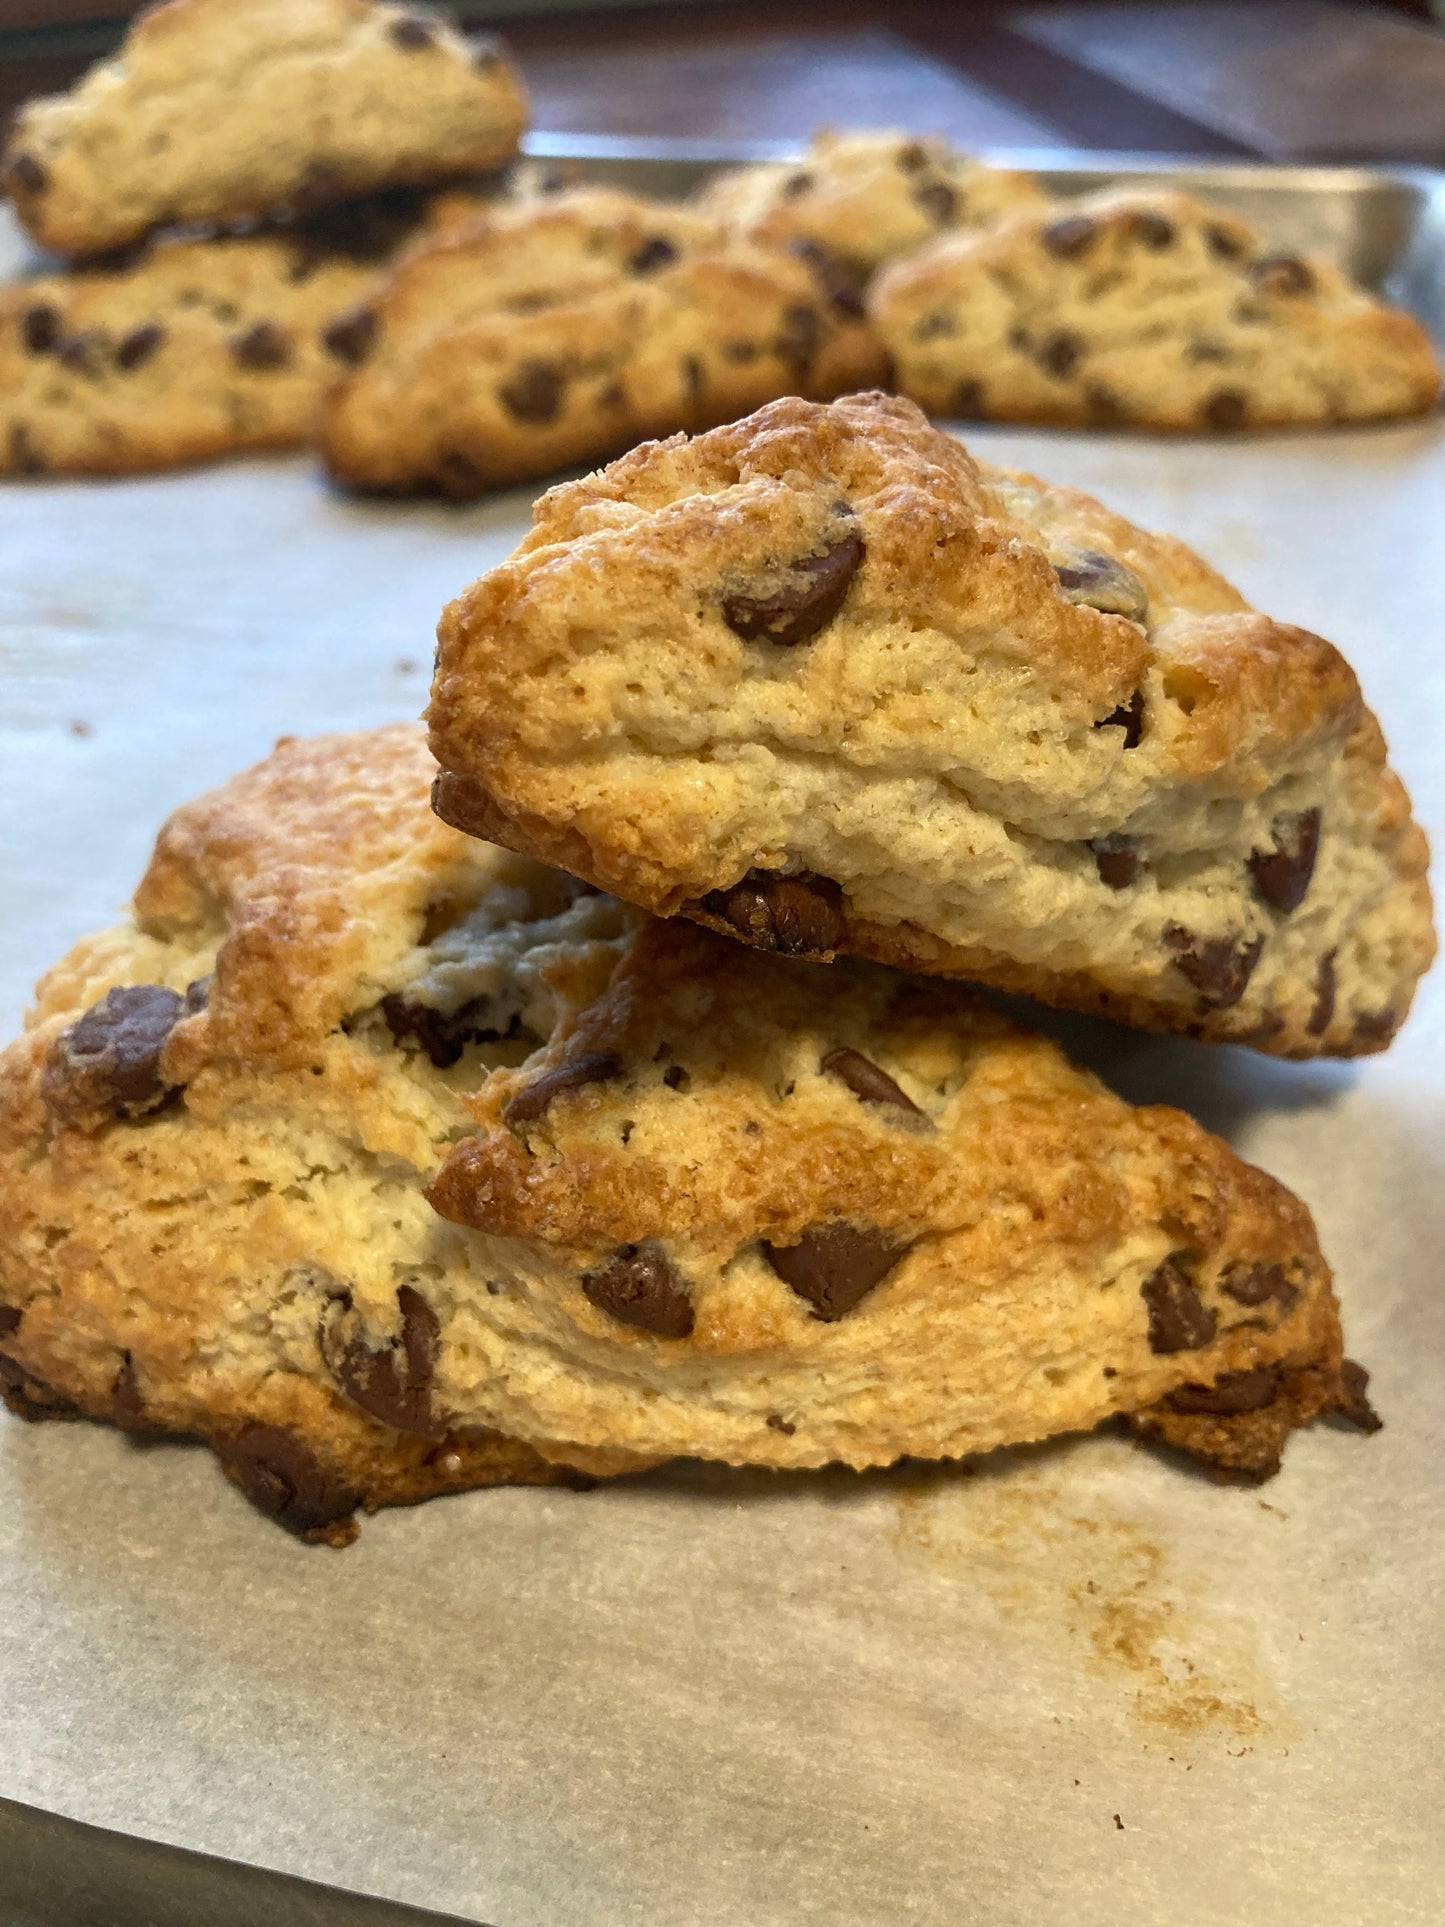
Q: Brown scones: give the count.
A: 7